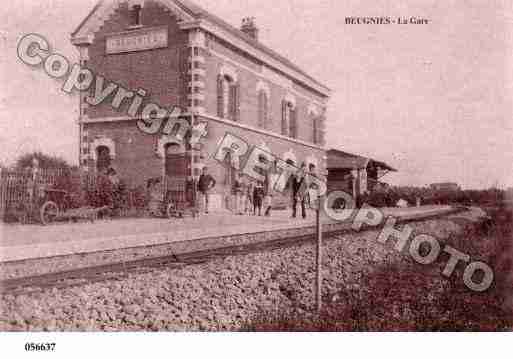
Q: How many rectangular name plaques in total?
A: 1